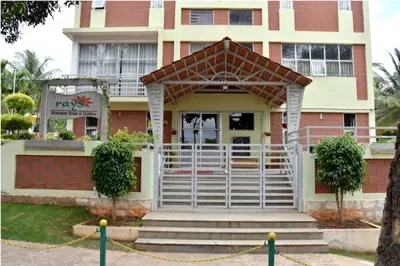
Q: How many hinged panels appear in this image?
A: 4